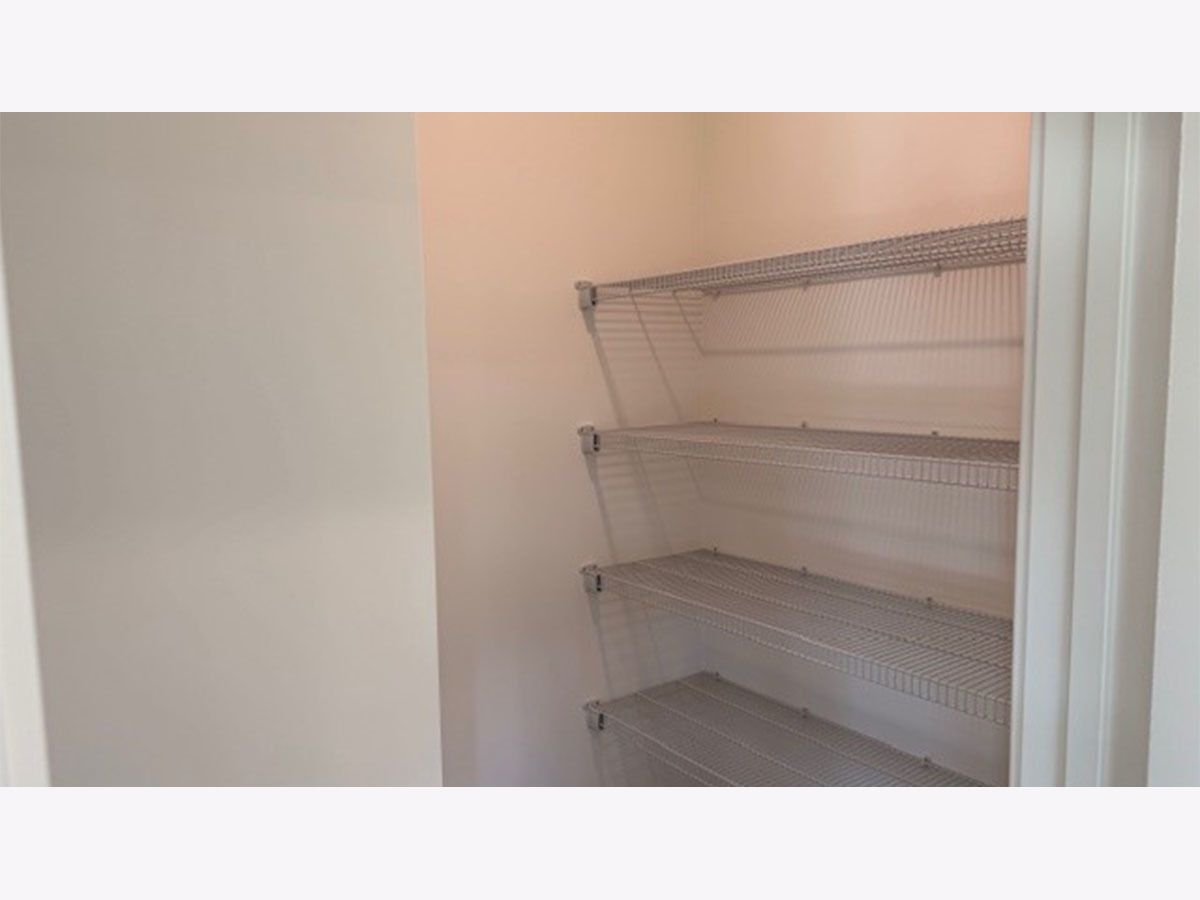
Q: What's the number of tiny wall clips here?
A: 12